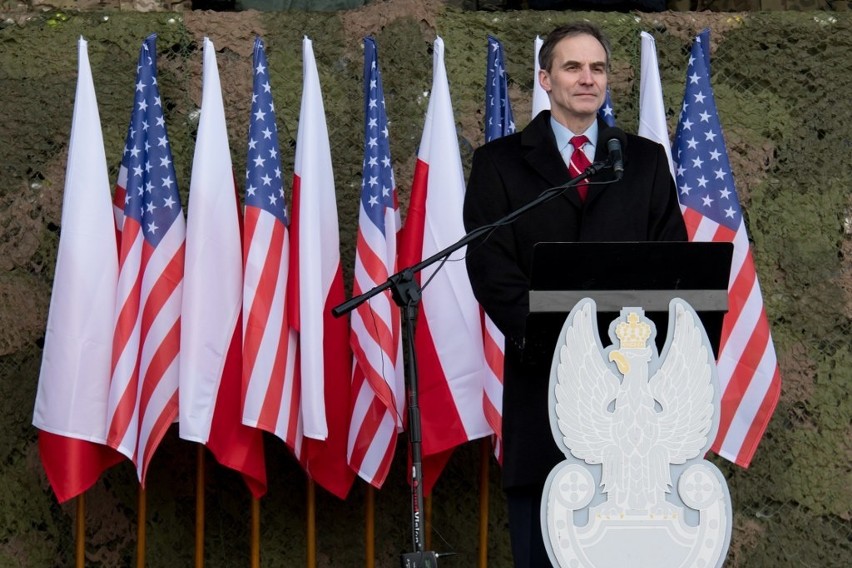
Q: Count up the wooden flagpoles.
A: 8